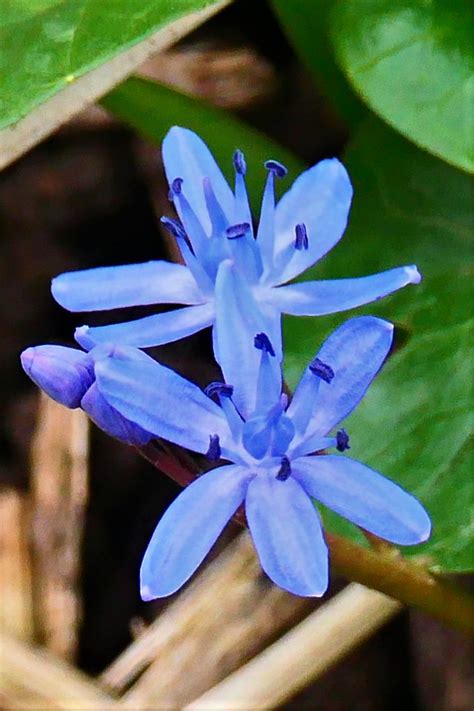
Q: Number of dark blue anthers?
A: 12